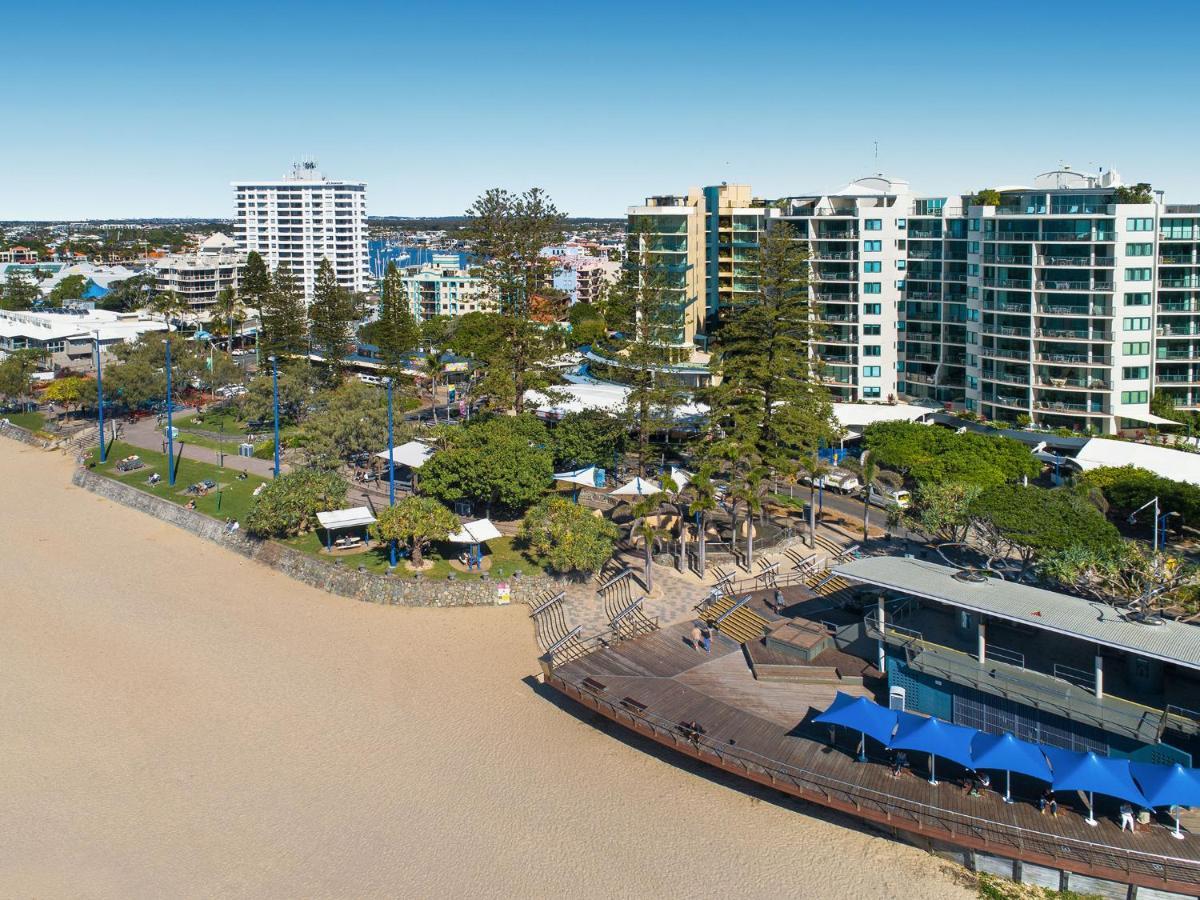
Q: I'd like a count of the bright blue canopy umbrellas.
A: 5